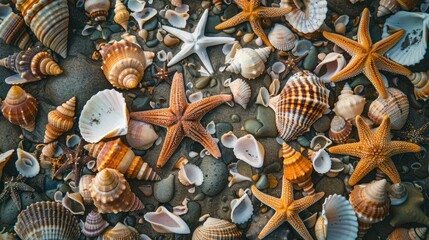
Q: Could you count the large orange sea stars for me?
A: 5